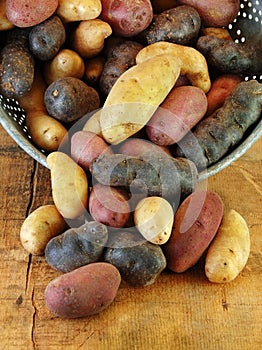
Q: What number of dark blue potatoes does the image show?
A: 10